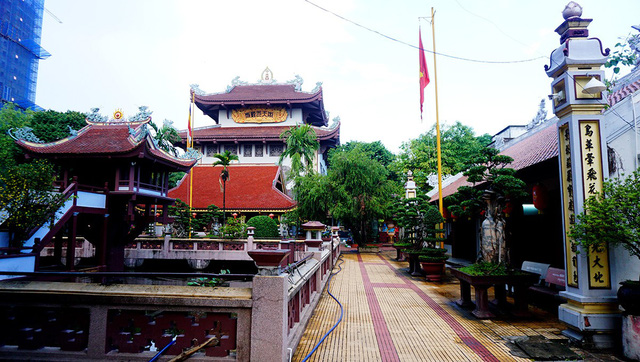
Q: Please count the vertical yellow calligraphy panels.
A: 2